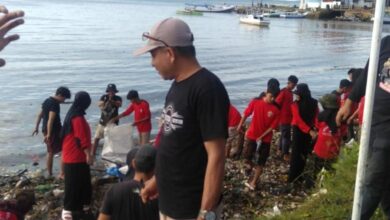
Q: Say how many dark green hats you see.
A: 1